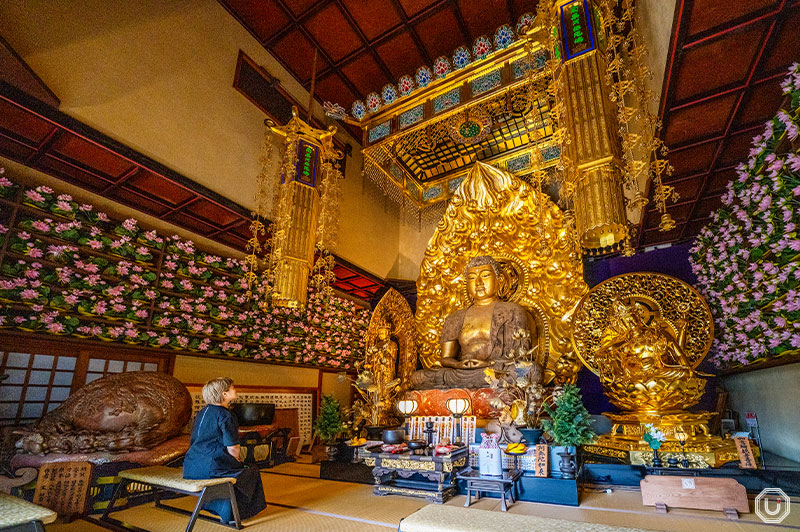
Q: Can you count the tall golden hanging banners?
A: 2